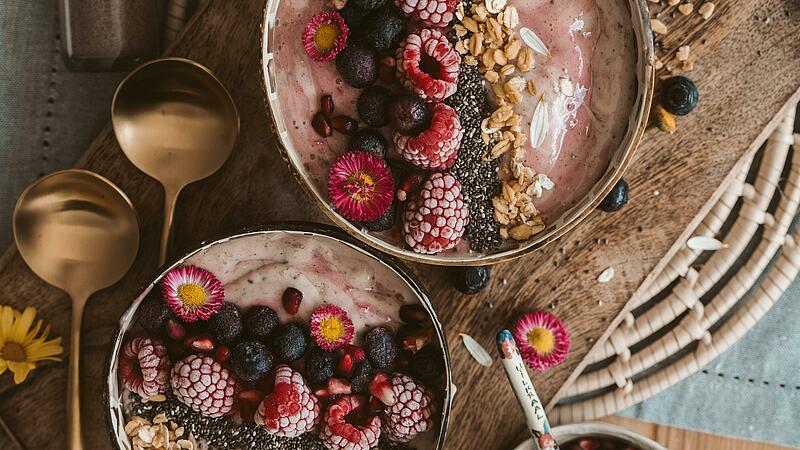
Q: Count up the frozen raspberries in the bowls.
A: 9